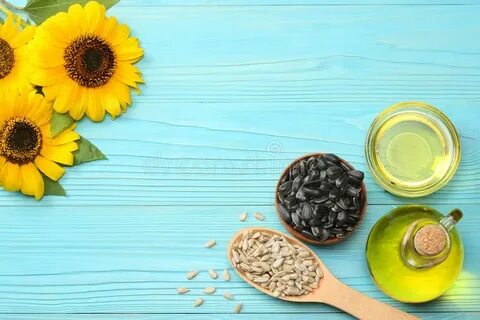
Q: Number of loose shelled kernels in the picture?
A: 11